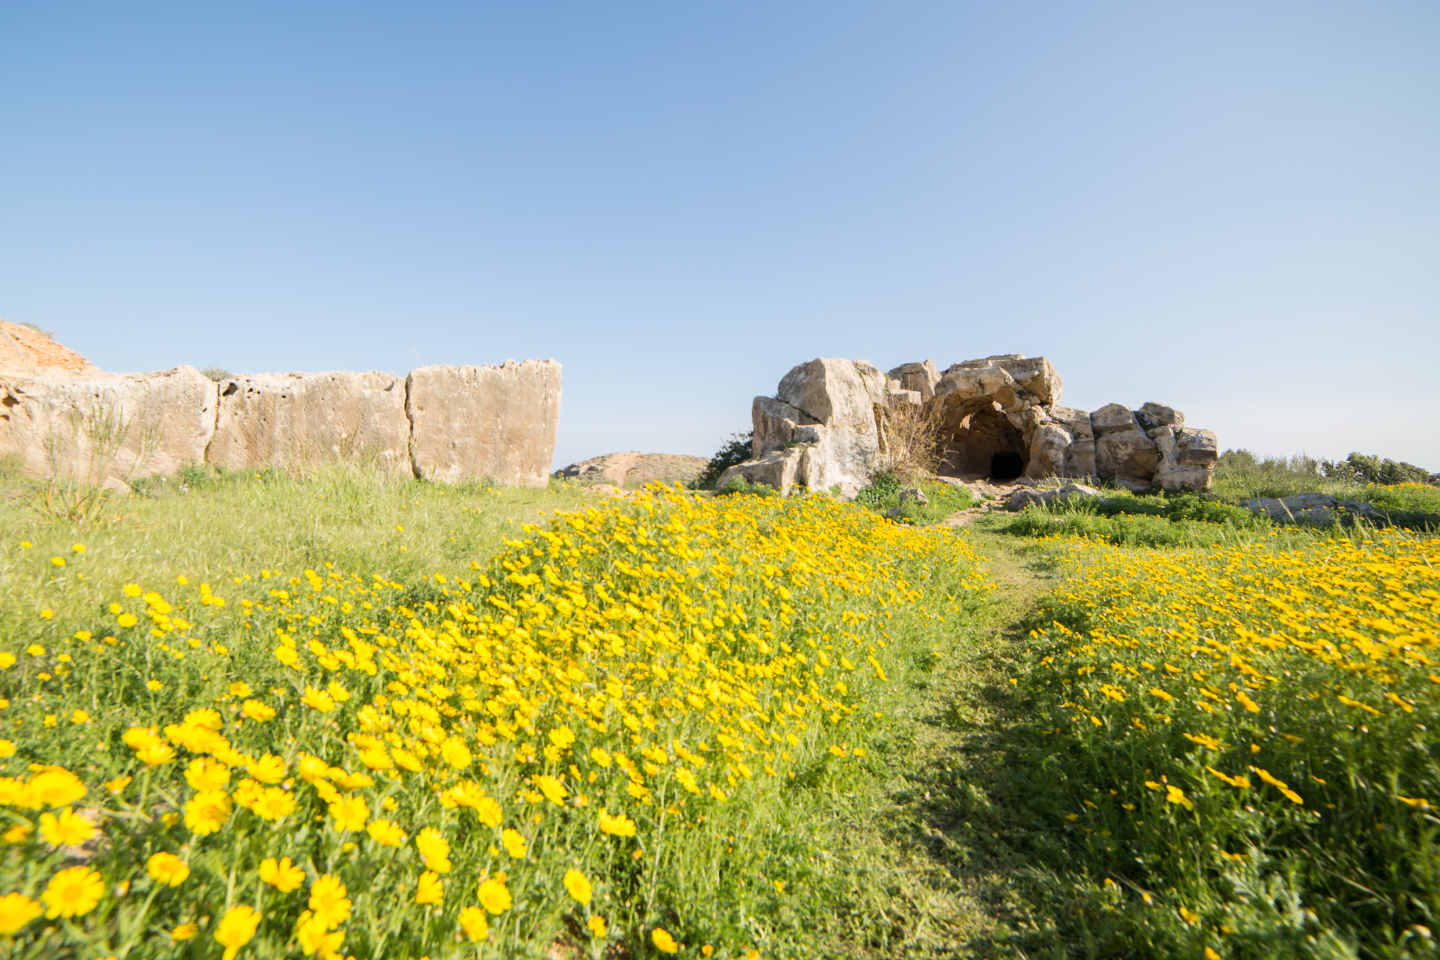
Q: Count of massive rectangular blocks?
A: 3